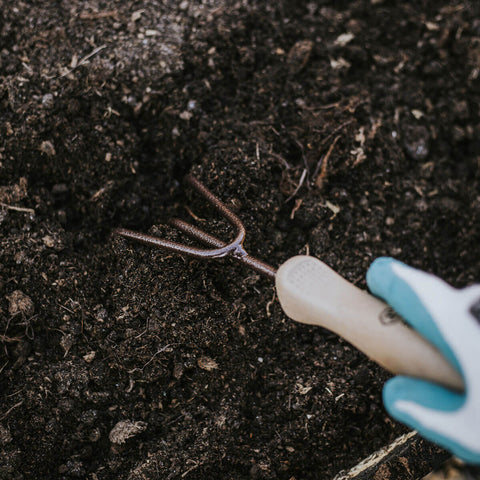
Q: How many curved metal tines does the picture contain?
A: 3